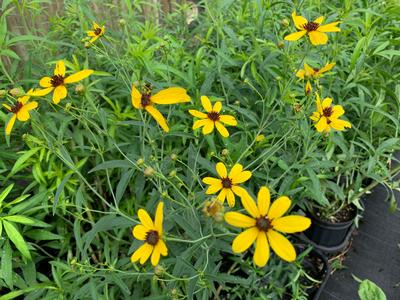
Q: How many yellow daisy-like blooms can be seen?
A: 11